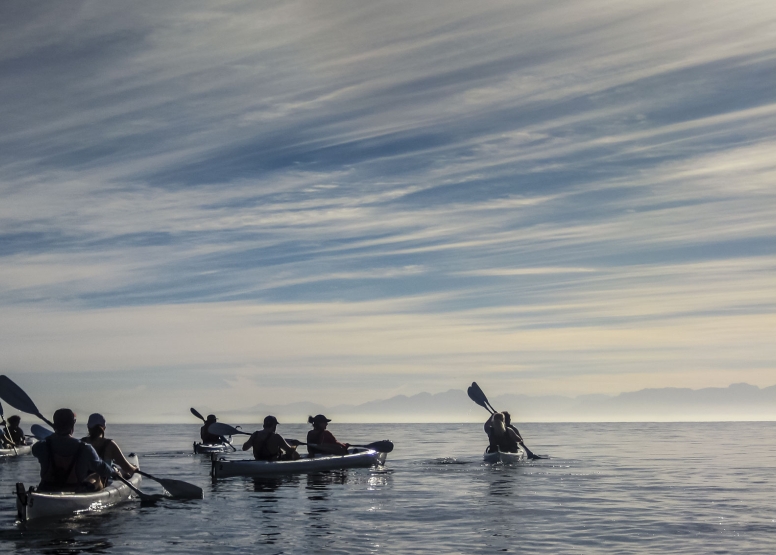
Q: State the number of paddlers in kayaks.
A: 9